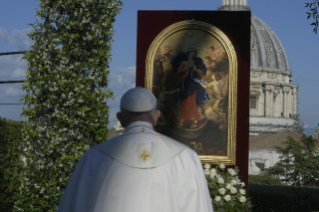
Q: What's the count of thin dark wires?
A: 3